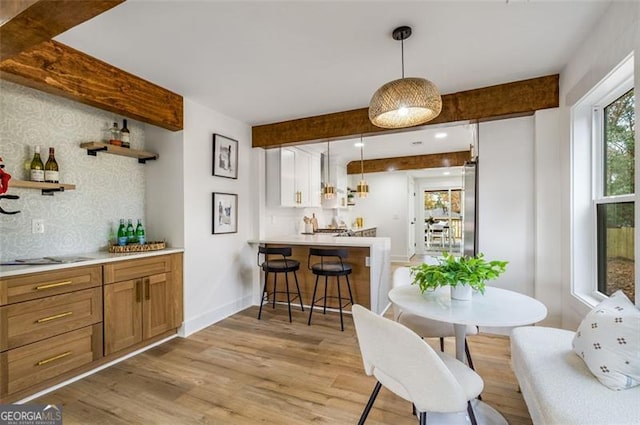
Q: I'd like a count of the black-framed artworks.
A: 2